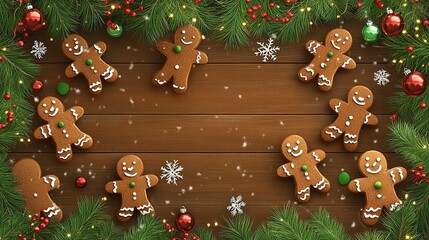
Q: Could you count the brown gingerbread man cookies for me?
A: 9